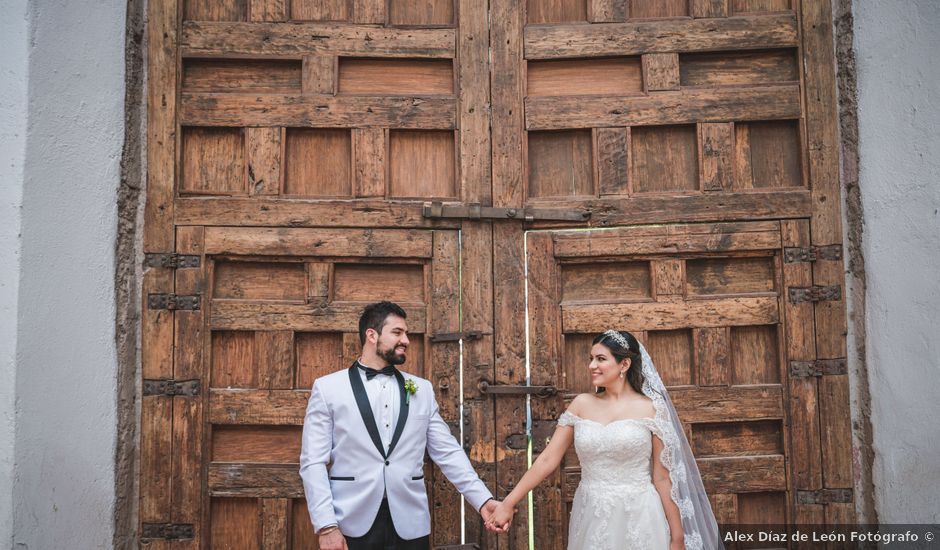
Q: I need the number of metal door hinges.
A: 8